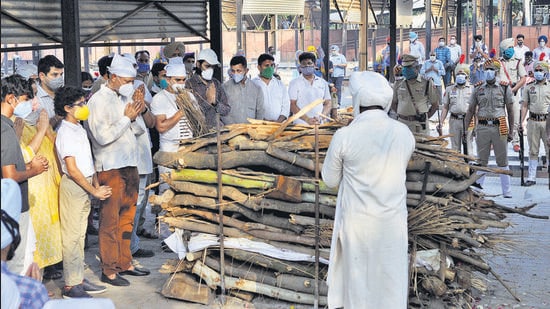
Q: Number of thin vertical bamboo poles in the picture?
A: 2